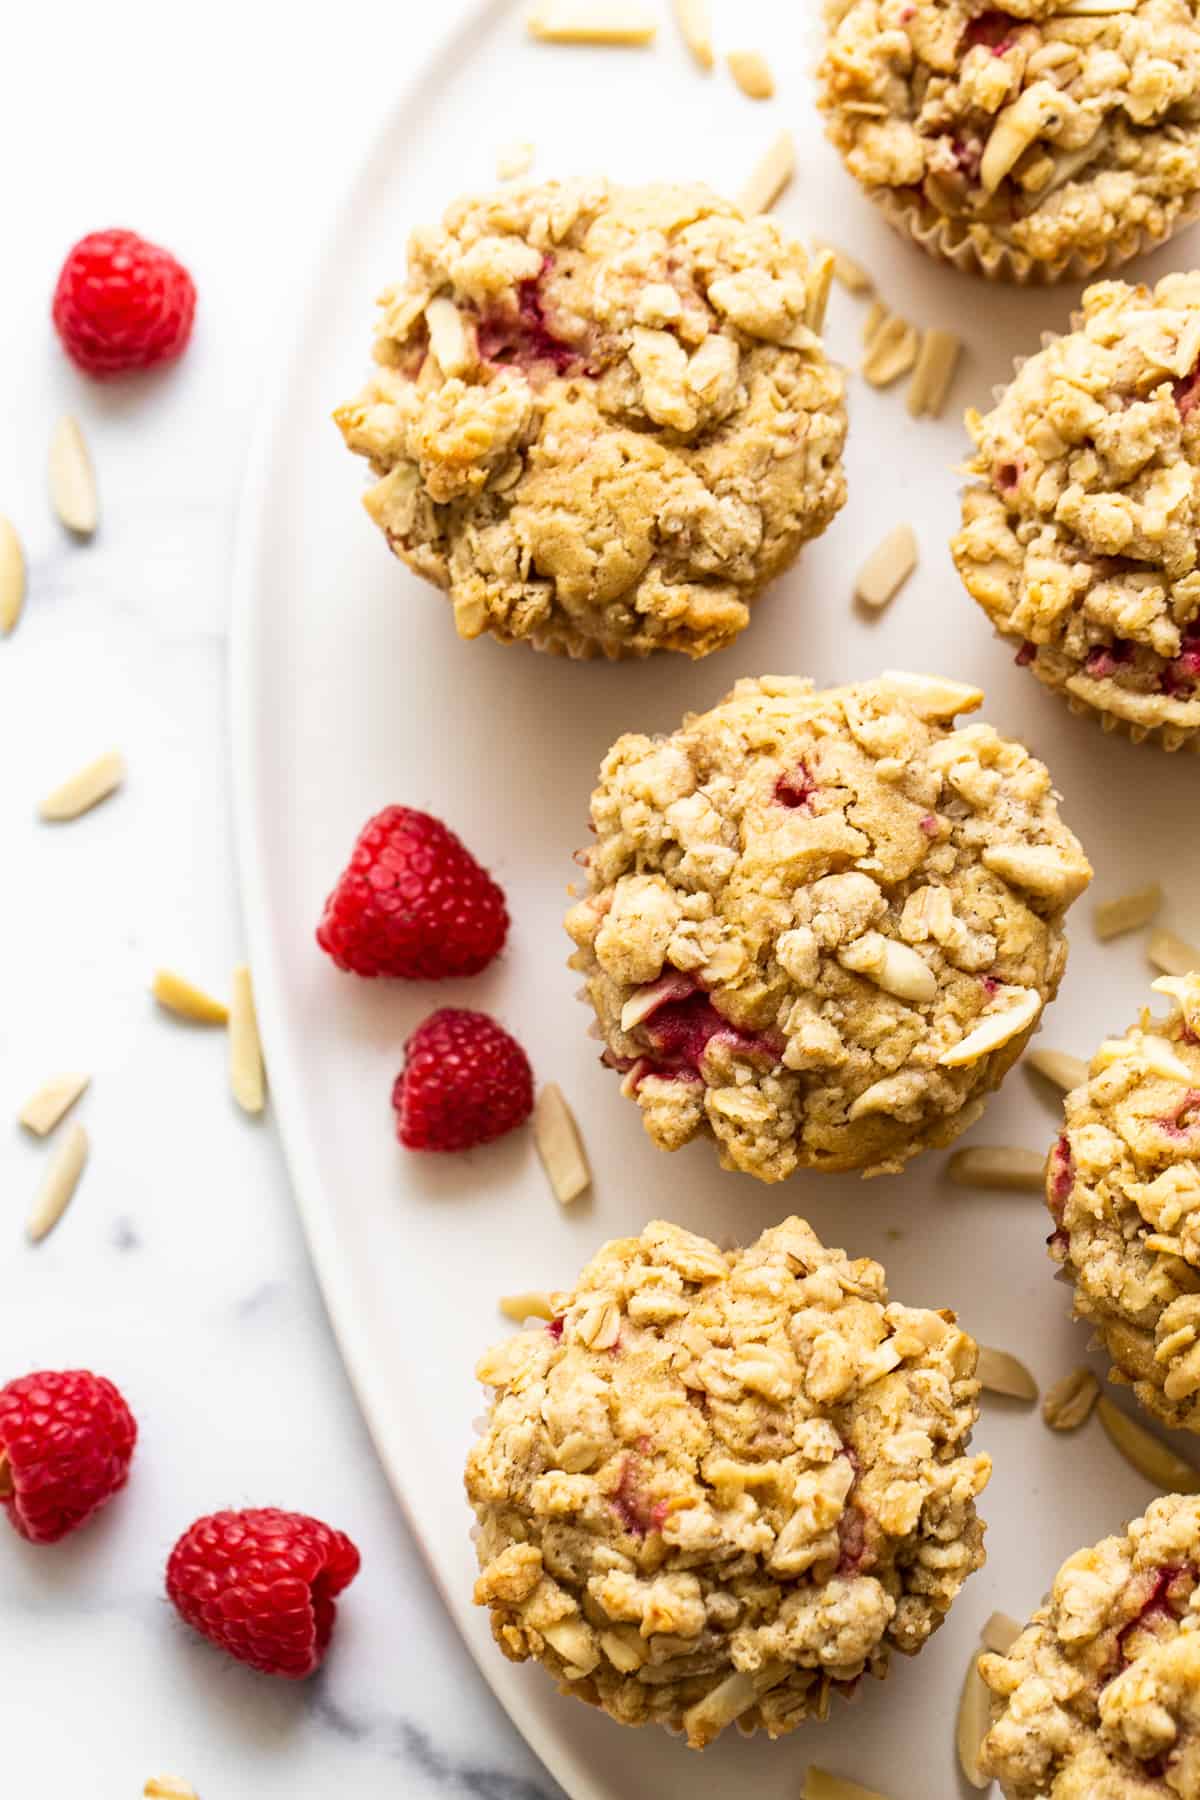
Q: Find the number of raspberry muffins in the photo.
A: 7